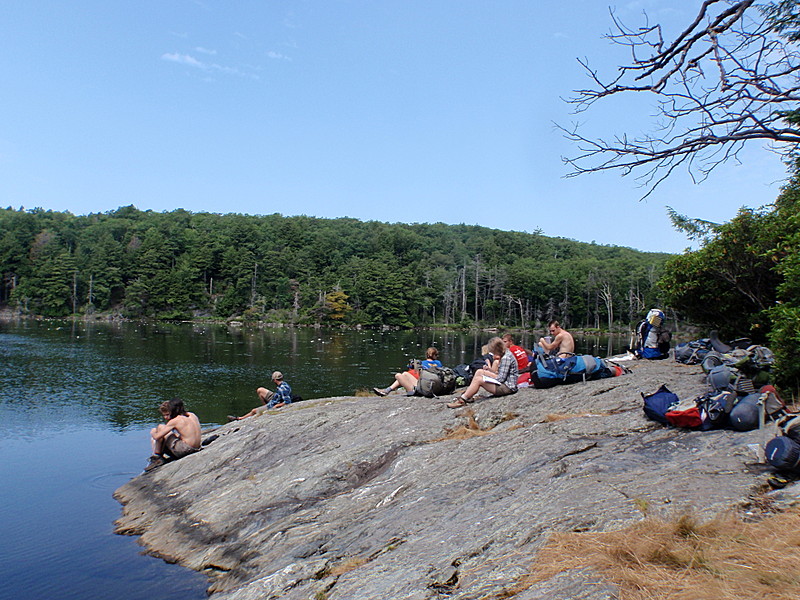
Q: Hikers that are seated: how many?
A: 8